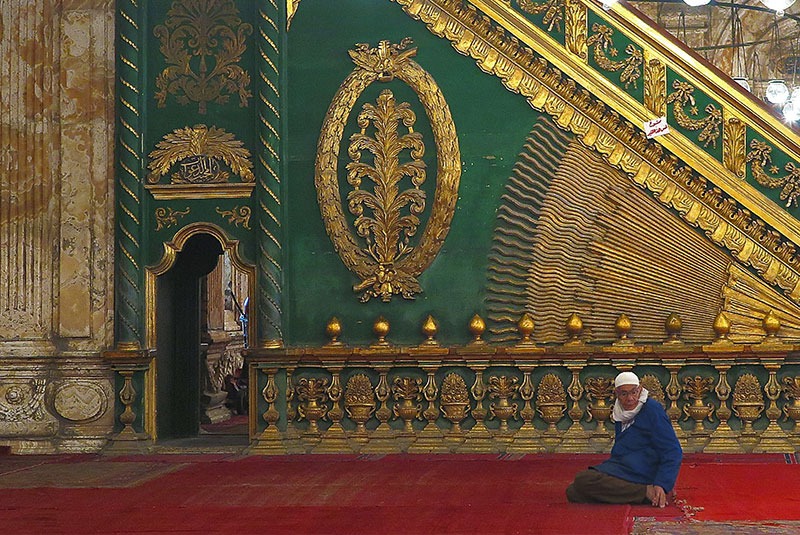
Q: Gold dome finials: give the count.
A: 10